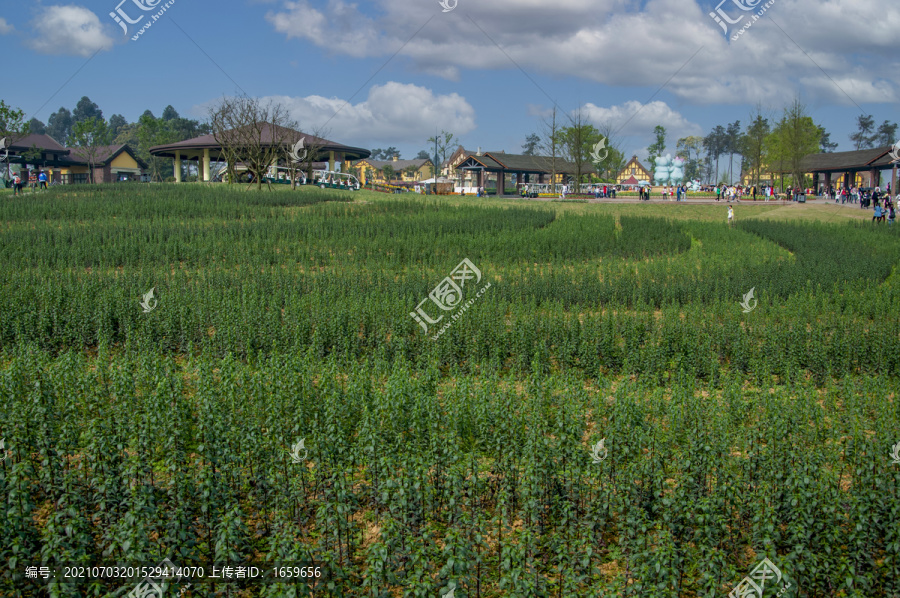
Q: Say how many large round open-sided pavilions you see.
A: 1